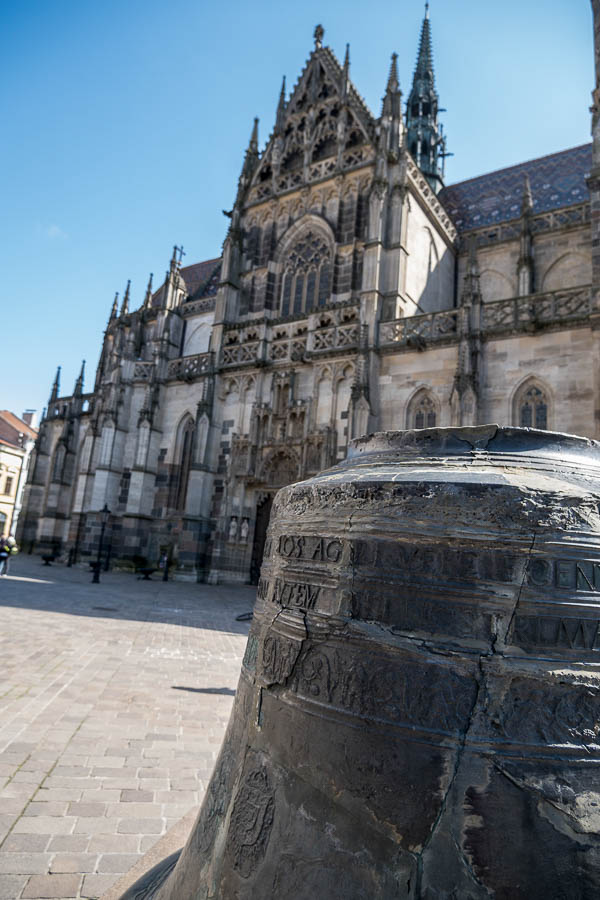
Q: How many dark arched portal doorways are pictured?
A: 1